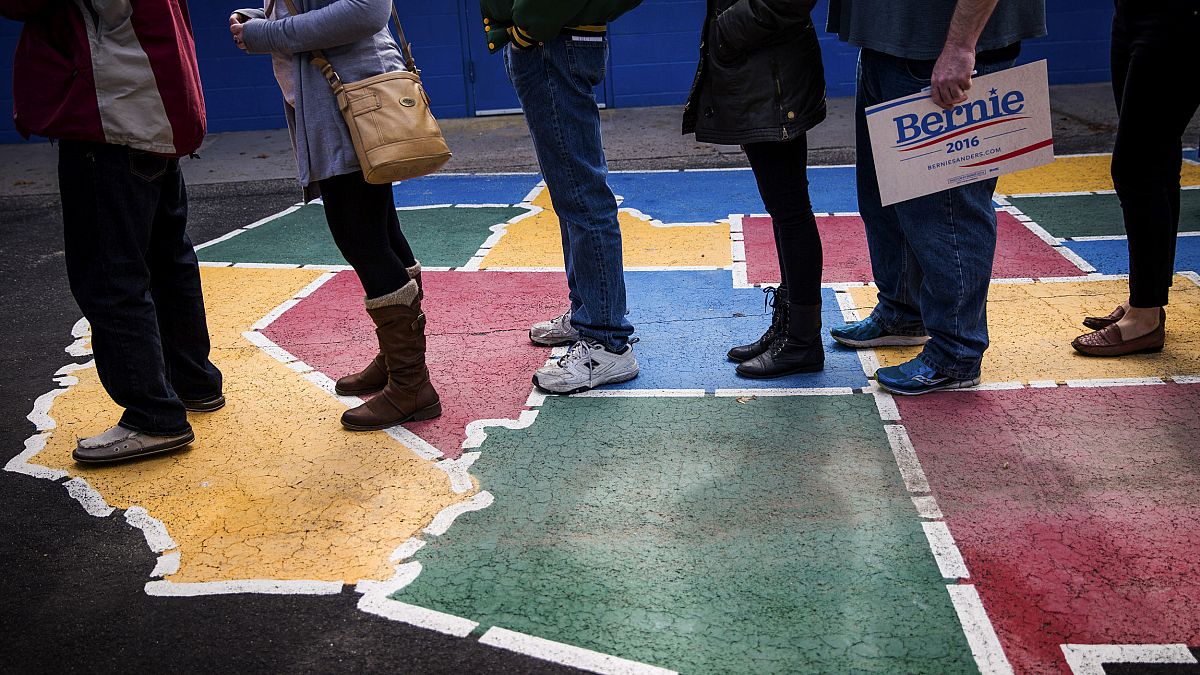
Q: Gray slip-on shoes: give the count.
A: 2